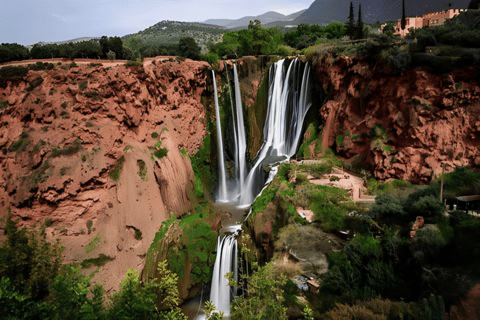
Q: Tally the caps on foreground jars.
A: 0